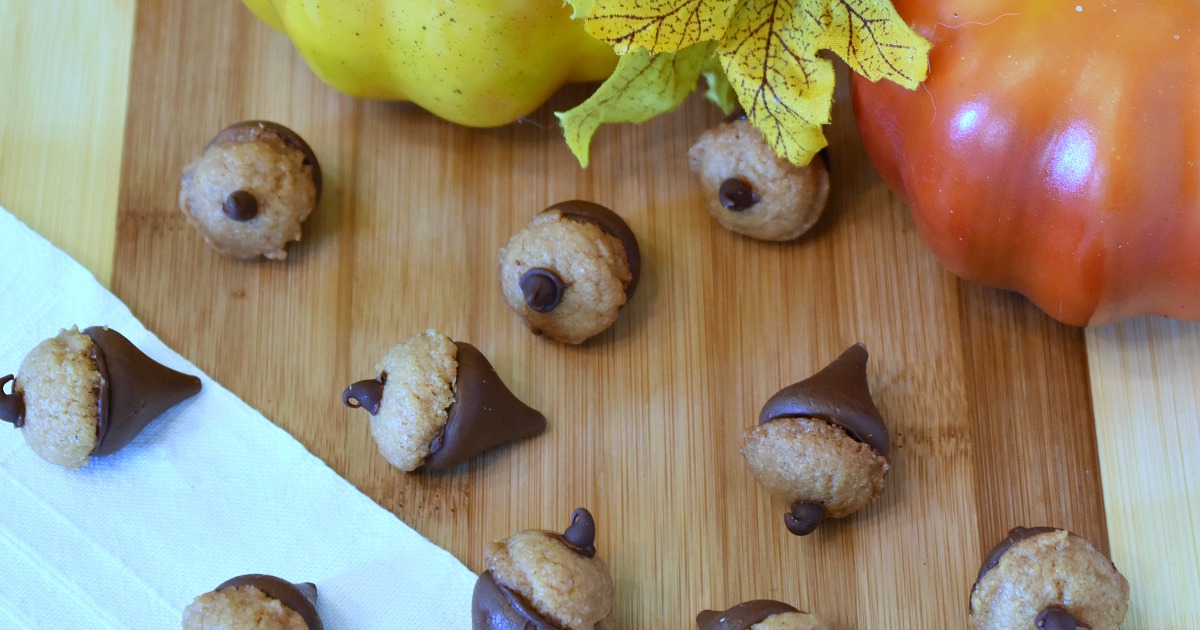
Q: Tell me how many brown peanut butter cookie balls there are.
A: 10